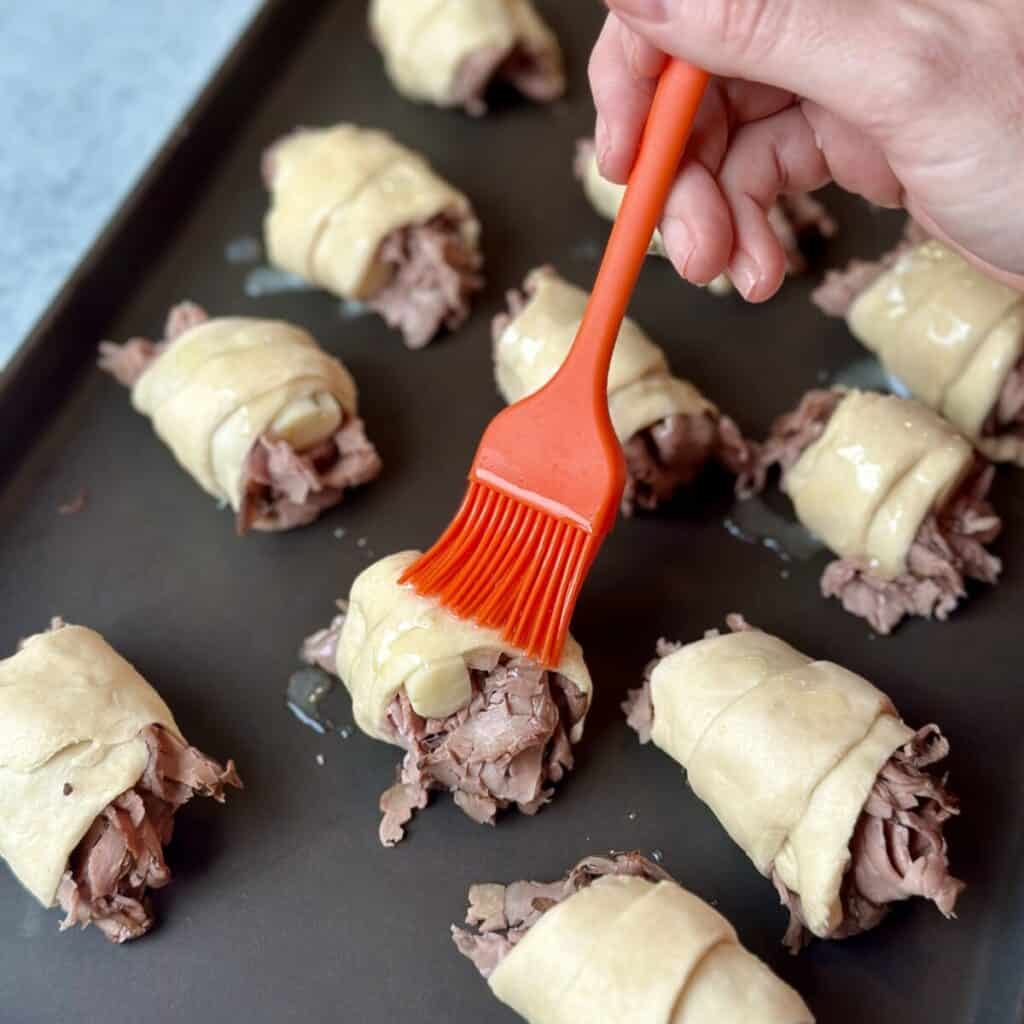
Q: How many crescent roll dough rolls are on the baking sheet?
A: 11